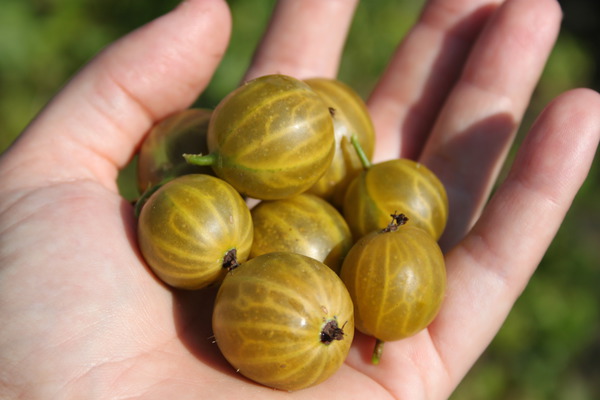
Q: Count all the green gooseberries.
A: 8